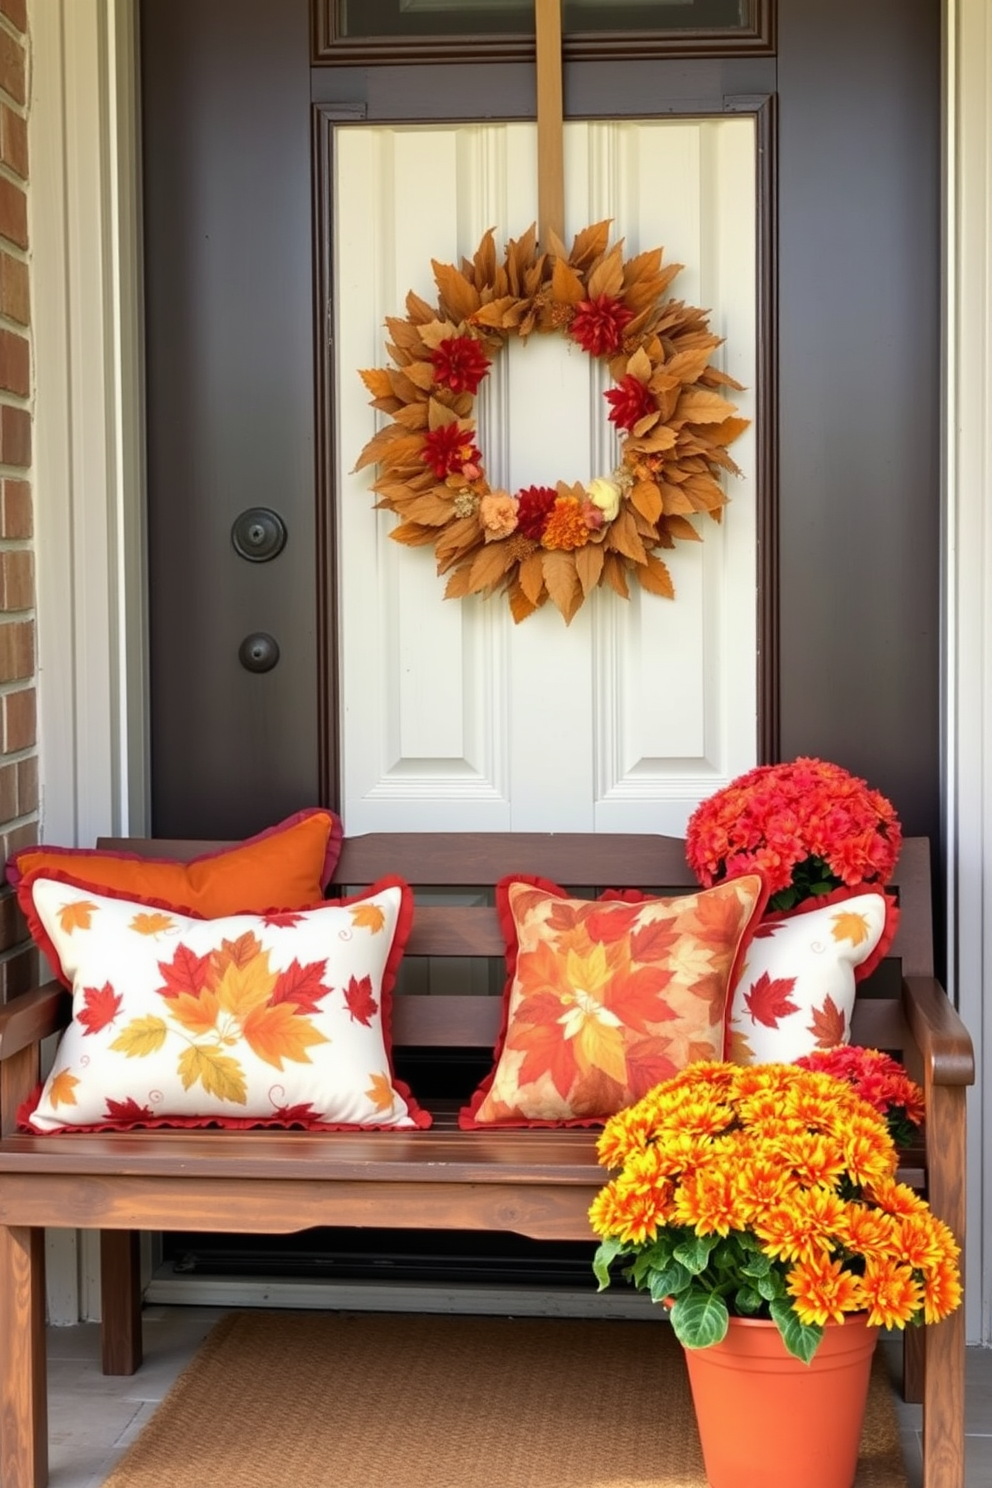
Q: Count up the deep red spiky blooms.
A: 5